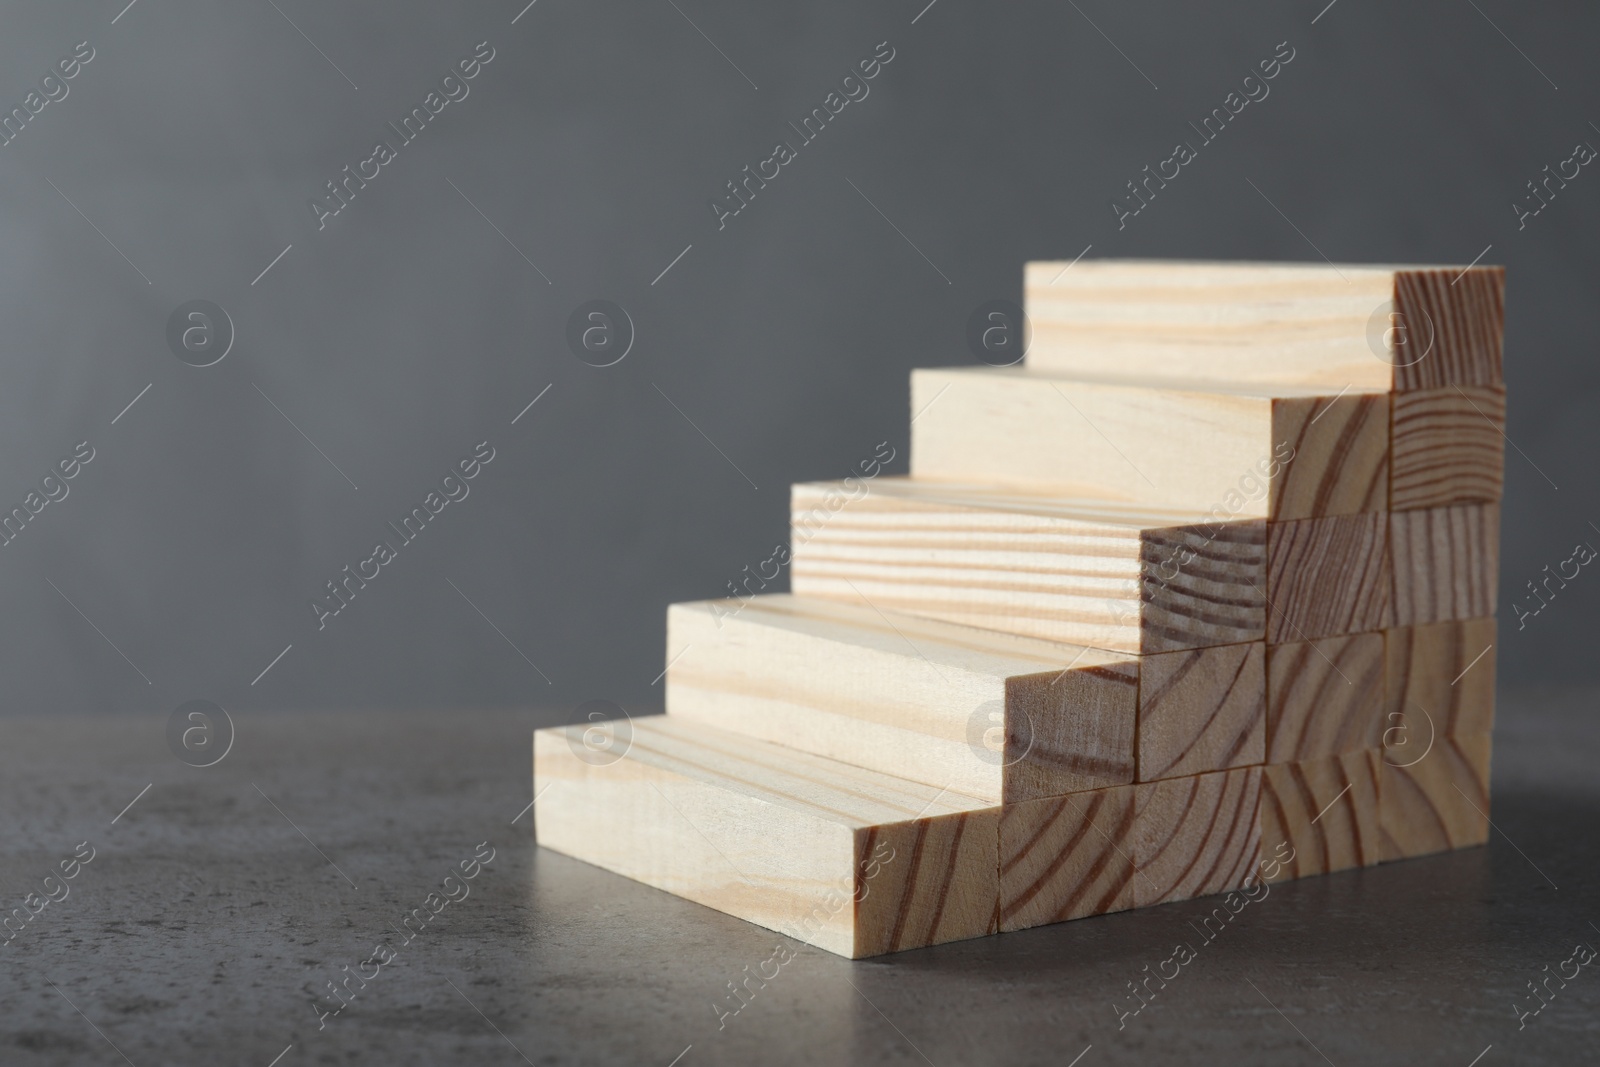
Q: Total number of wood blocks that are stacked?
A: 15